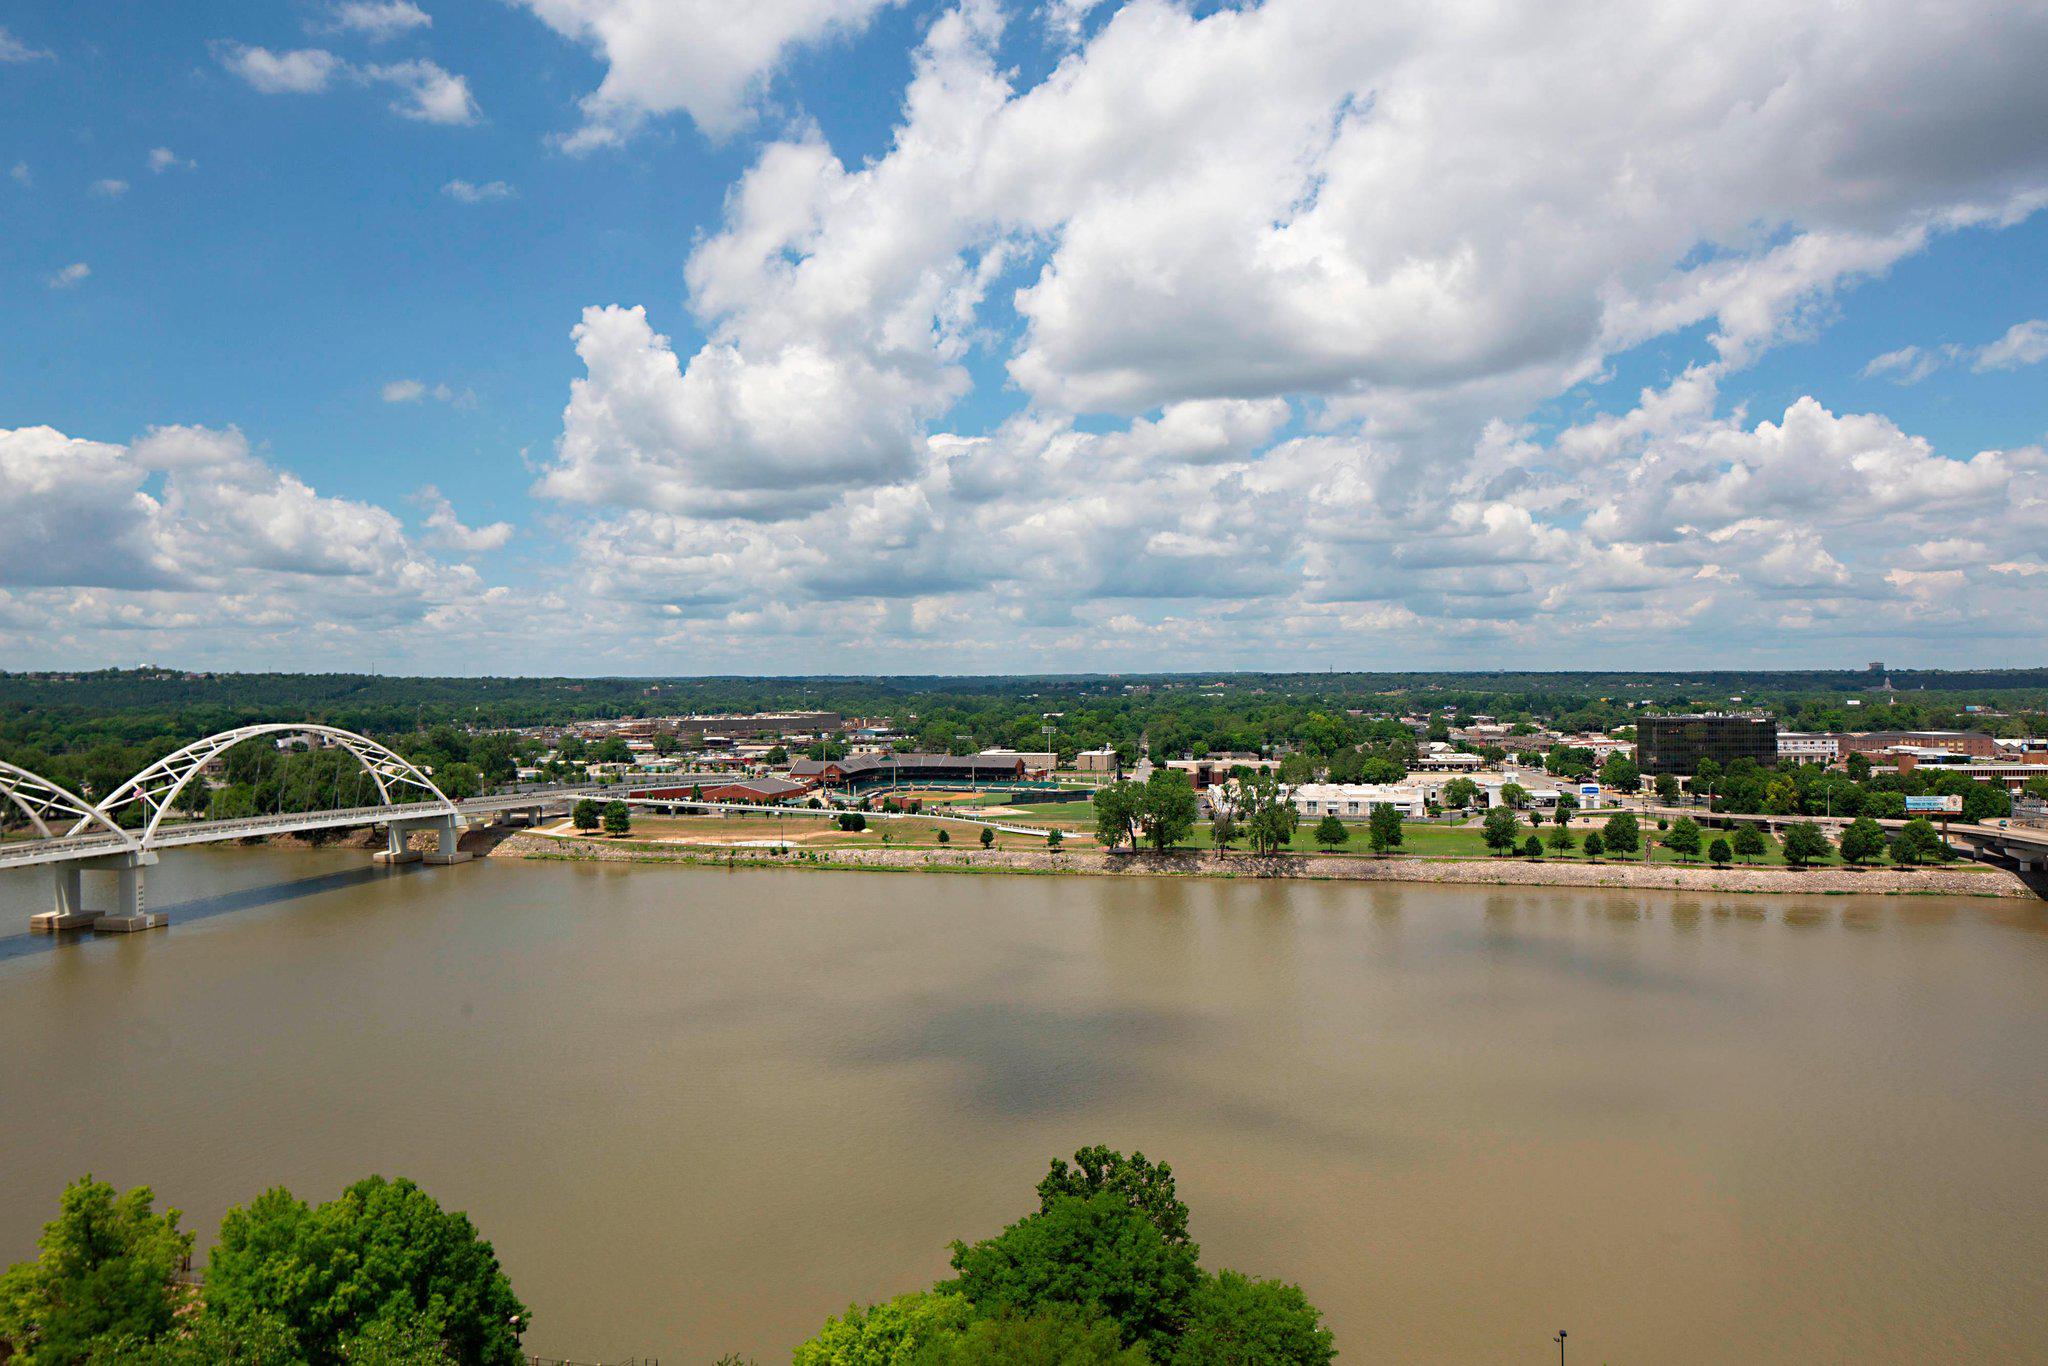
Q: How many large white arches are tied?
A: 2